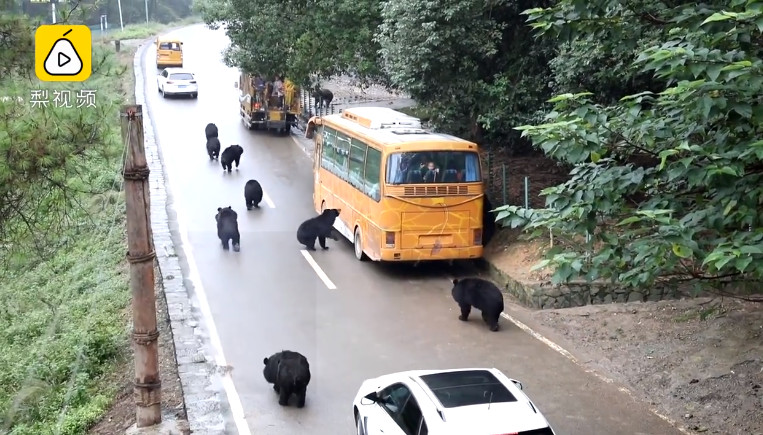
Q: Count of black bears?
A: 9